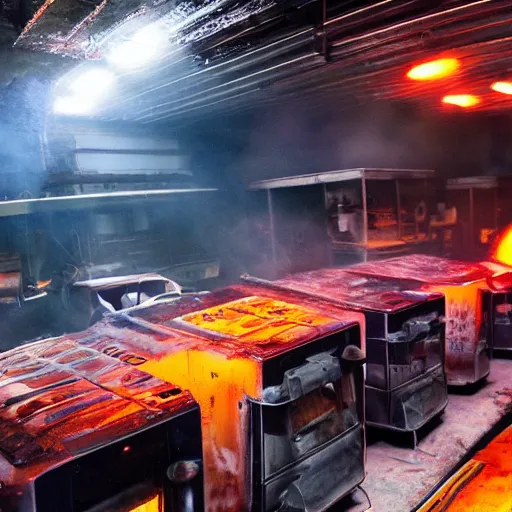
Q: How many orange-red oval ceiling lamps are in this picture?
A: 3